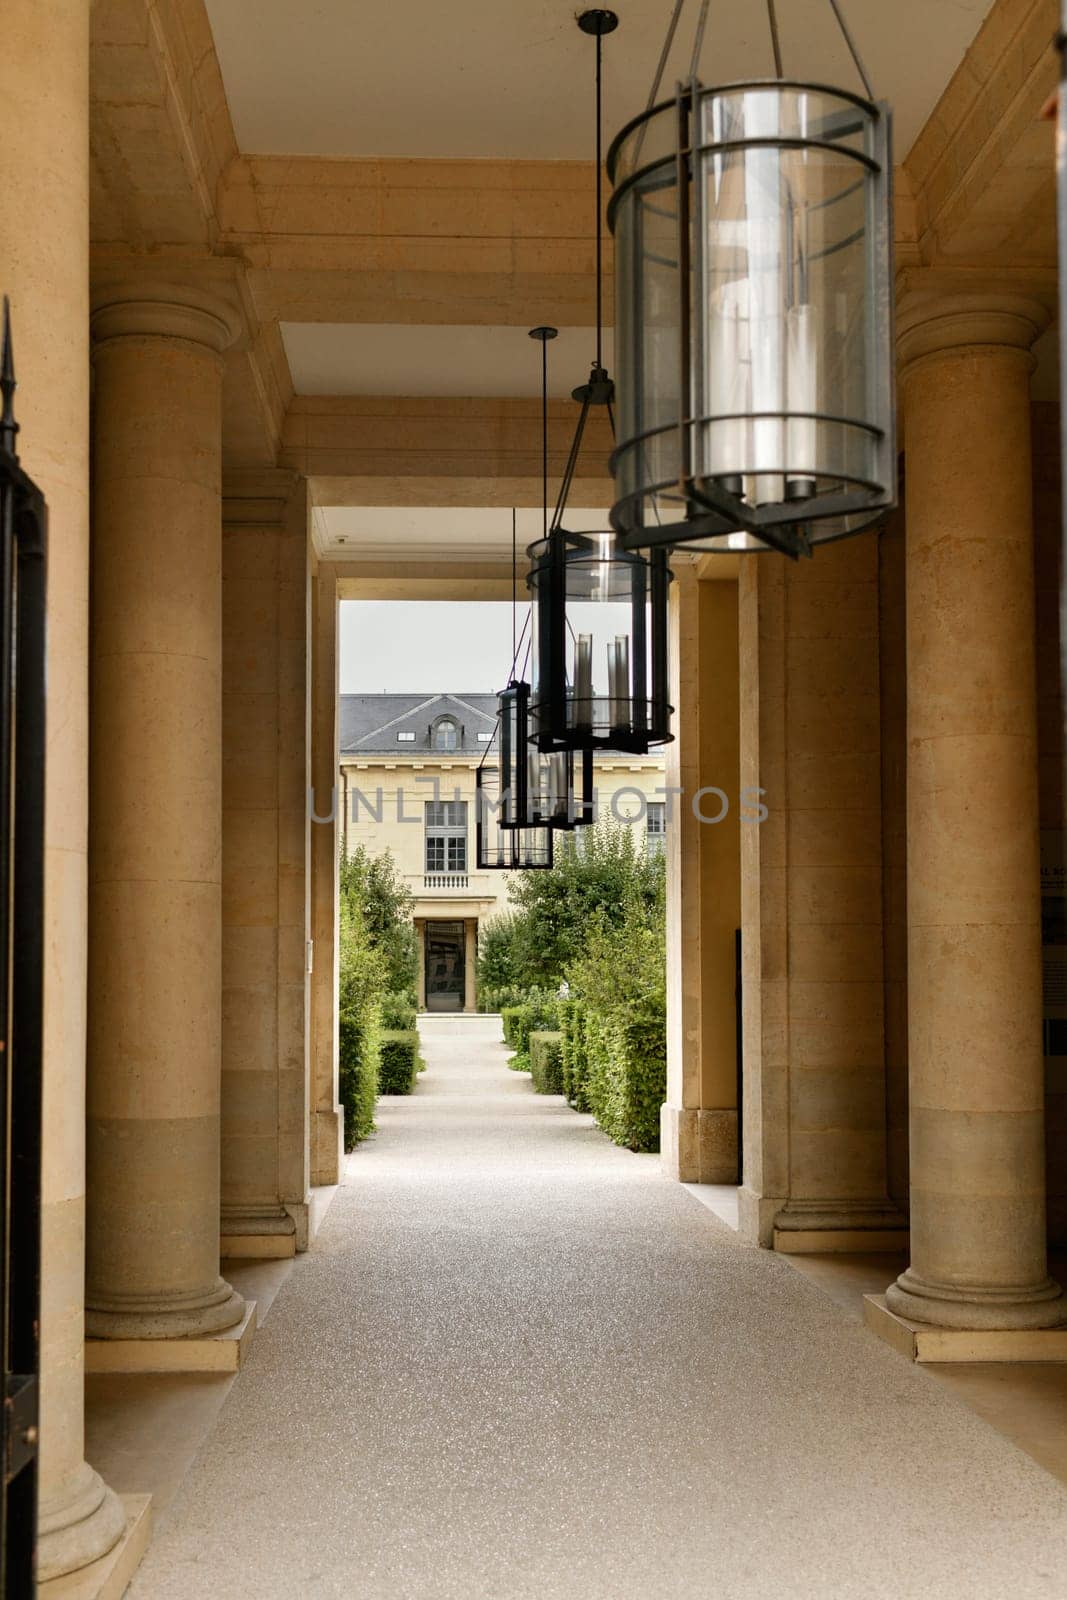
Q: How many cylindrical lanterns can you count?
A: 4